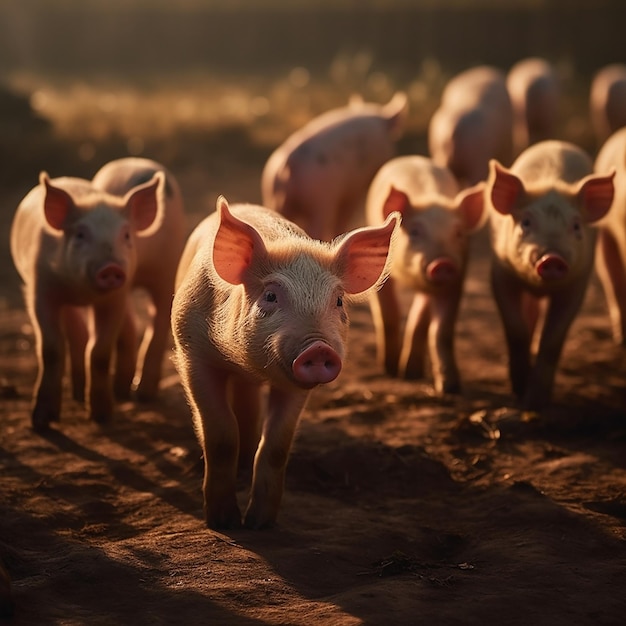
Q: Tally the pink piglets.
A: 10